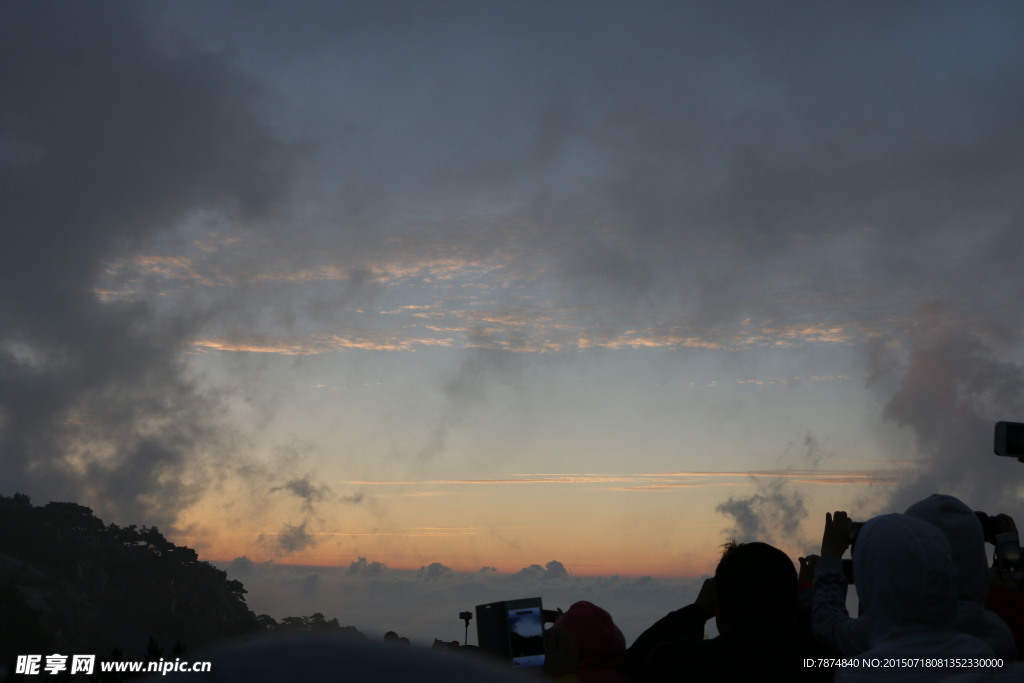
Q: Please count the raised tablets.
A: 1